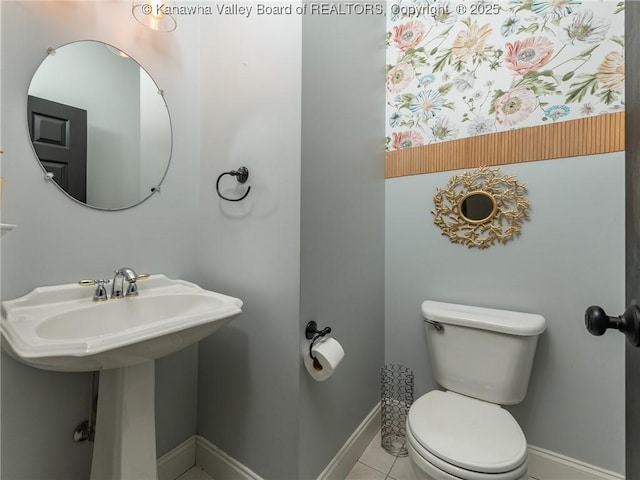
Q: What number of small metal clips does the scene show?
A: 4